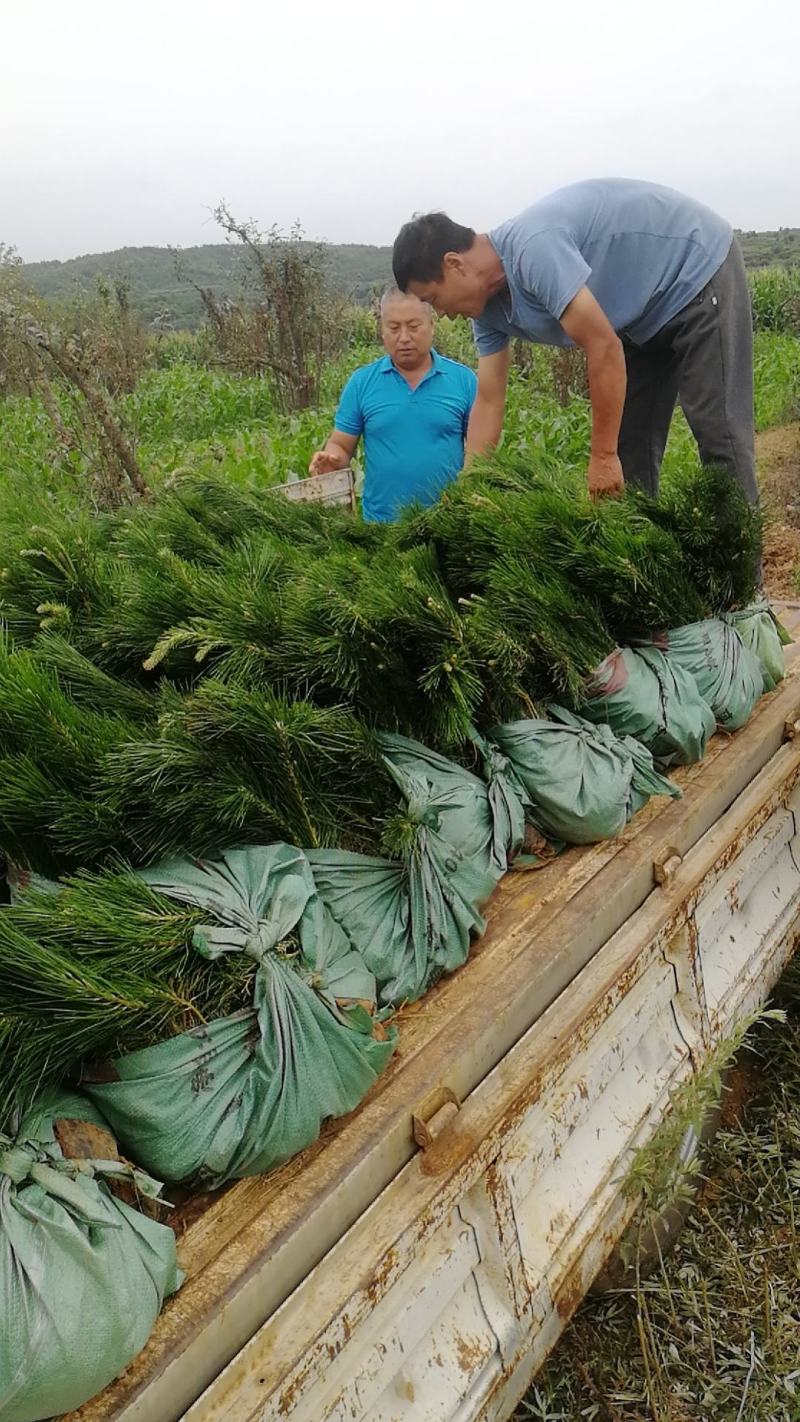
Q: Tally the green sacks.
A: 7